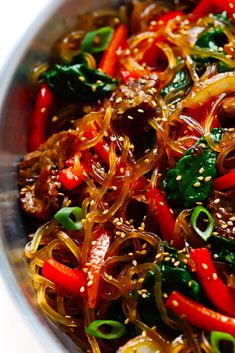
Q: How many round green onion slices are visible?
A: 5